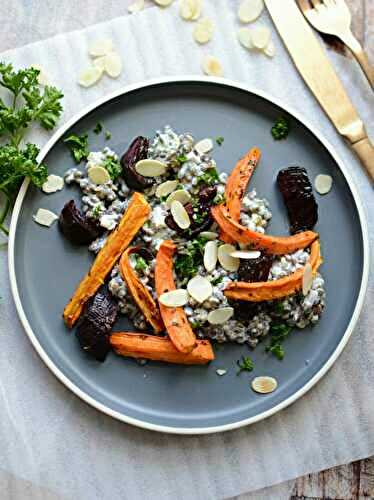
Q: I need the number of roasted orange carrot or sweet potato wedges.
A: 7